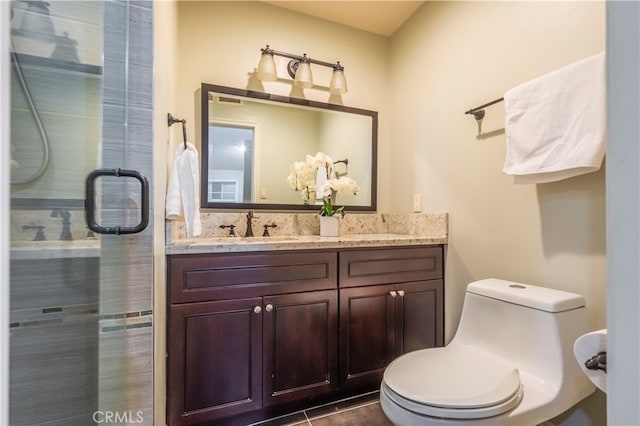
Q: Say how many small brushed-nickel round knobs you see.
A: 4